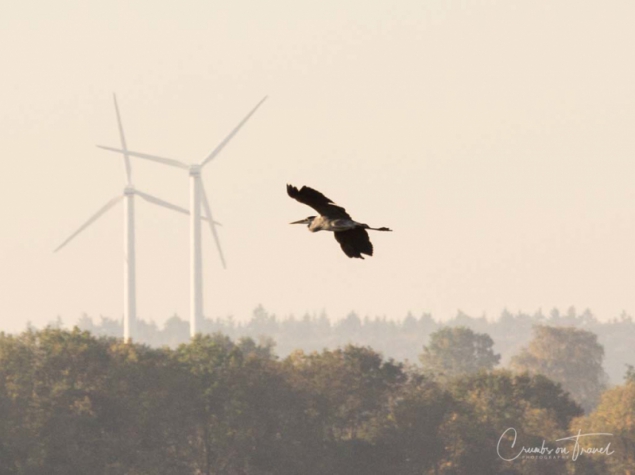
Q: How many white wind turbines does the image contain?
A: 2